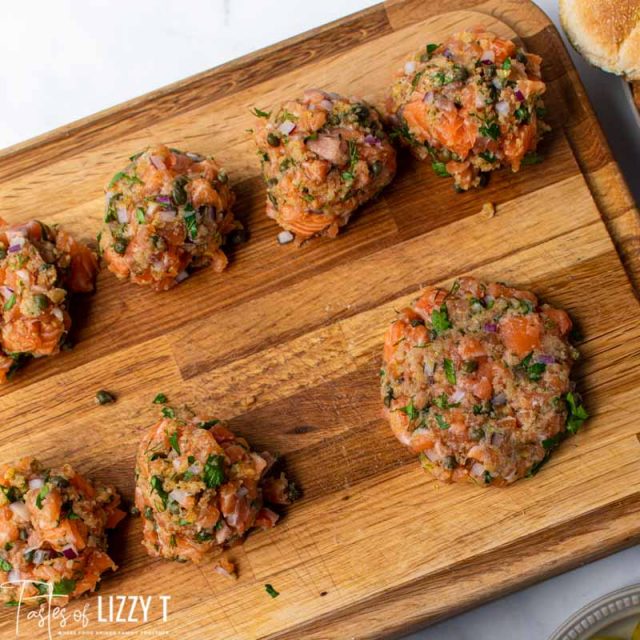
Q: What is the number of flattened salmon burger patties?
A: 1